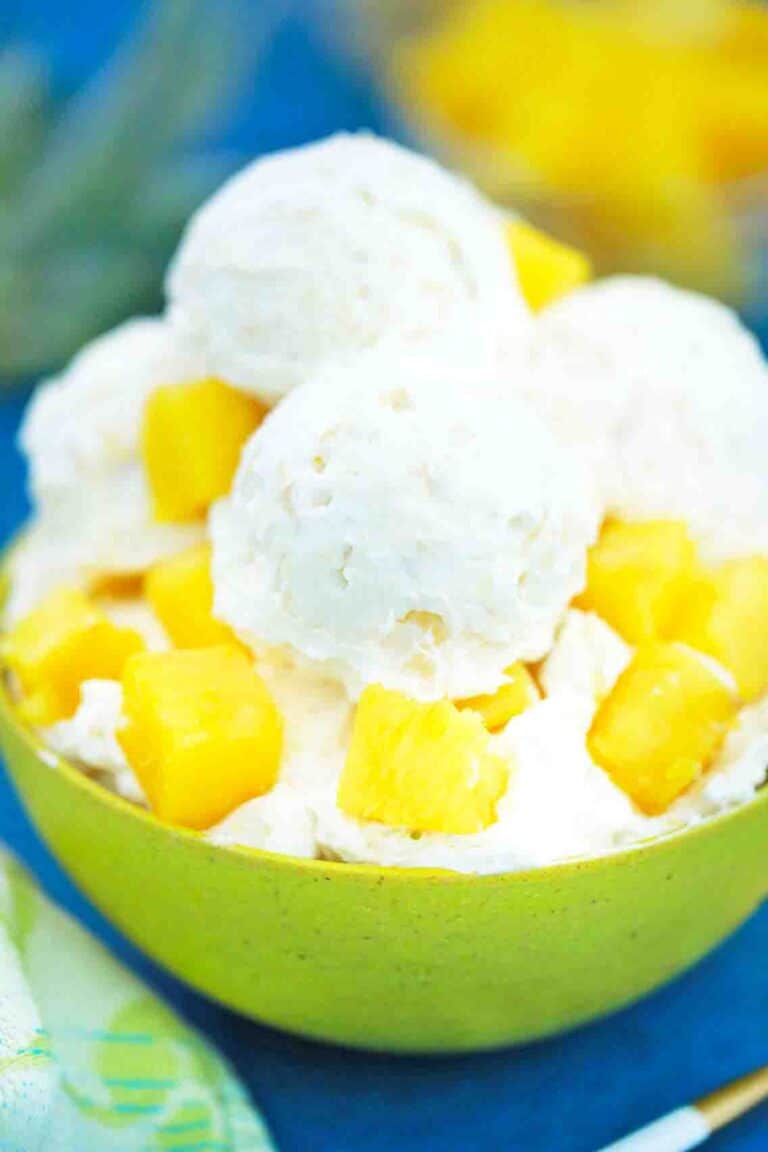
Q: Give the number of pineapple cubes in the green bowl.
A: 10